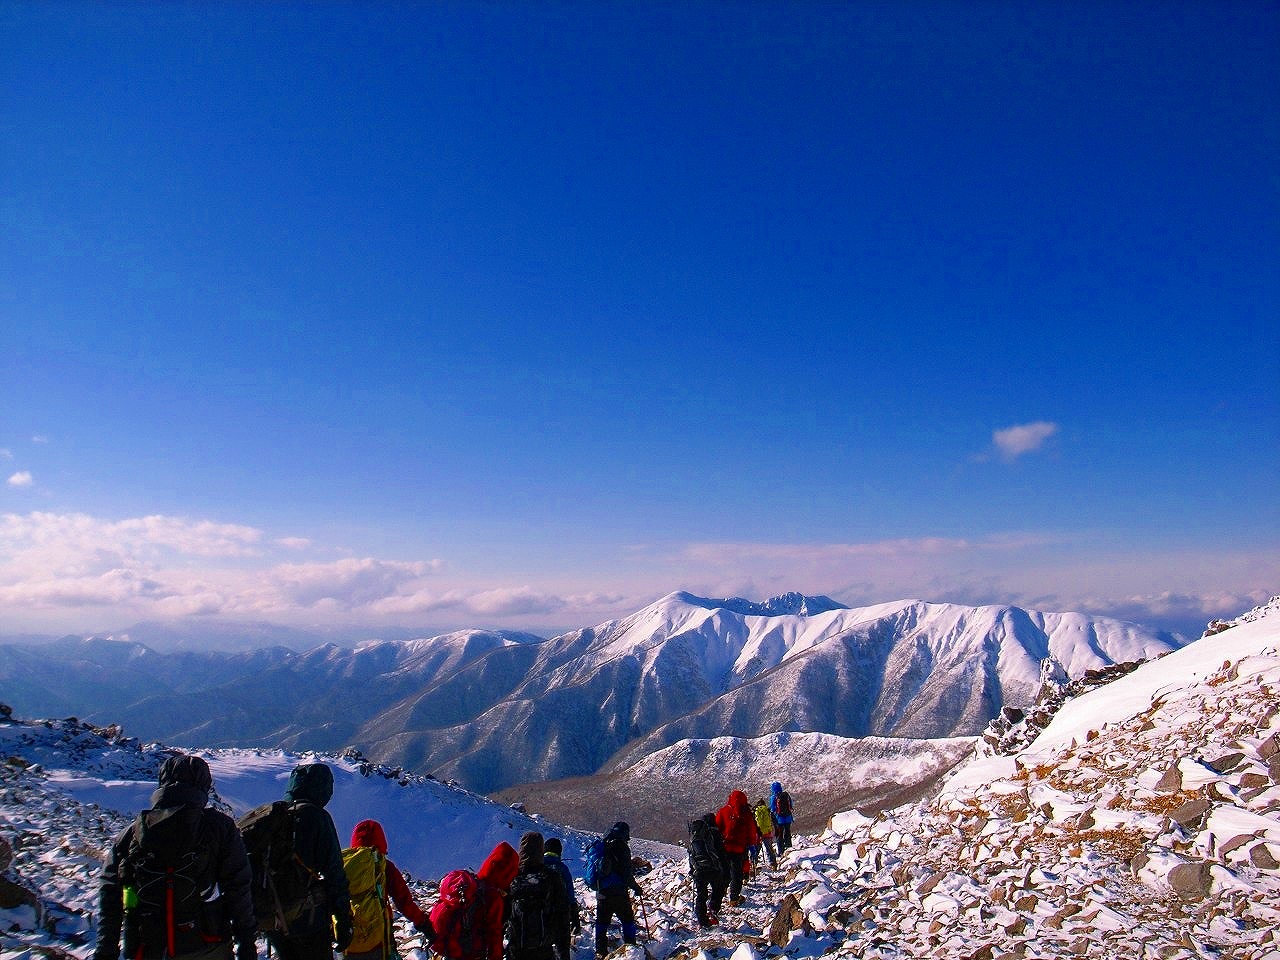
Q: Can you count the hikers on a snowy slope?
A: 11